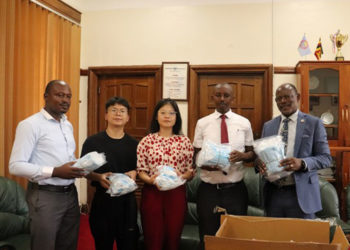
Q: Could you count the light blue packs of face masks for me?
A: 5